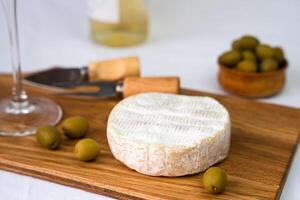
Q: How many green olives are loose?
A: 4